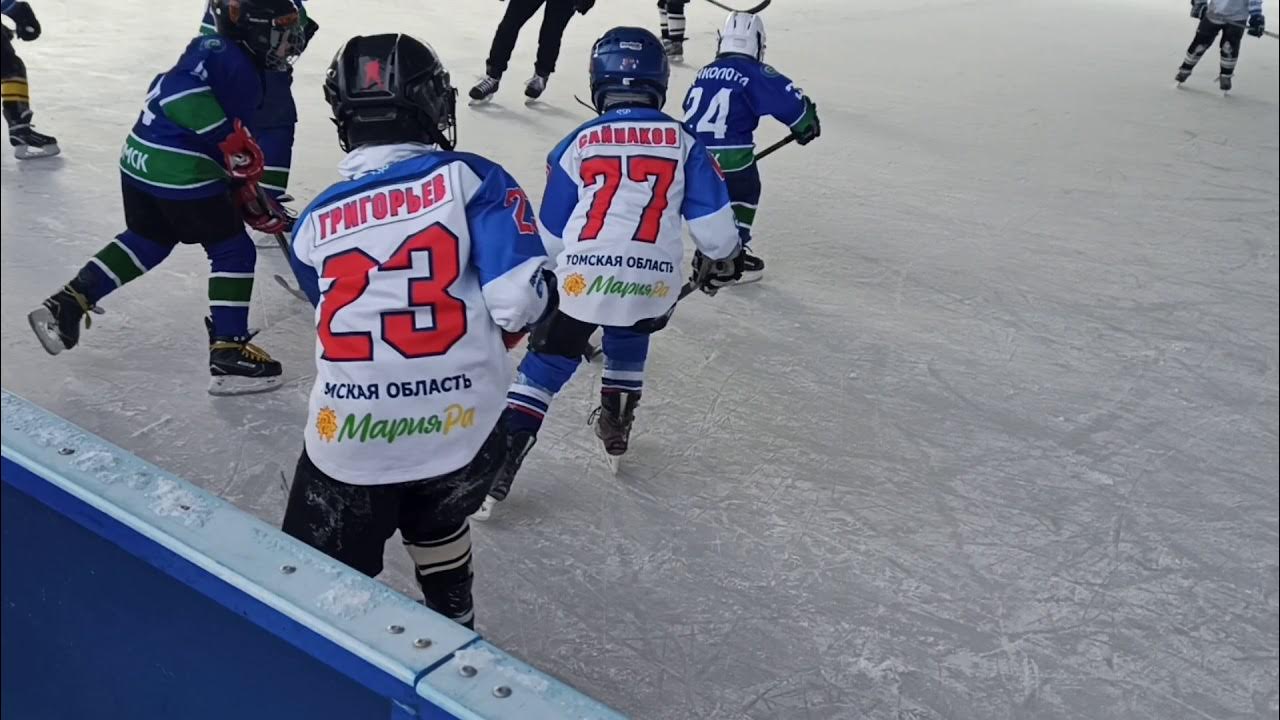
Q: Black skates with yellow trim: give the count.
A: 2